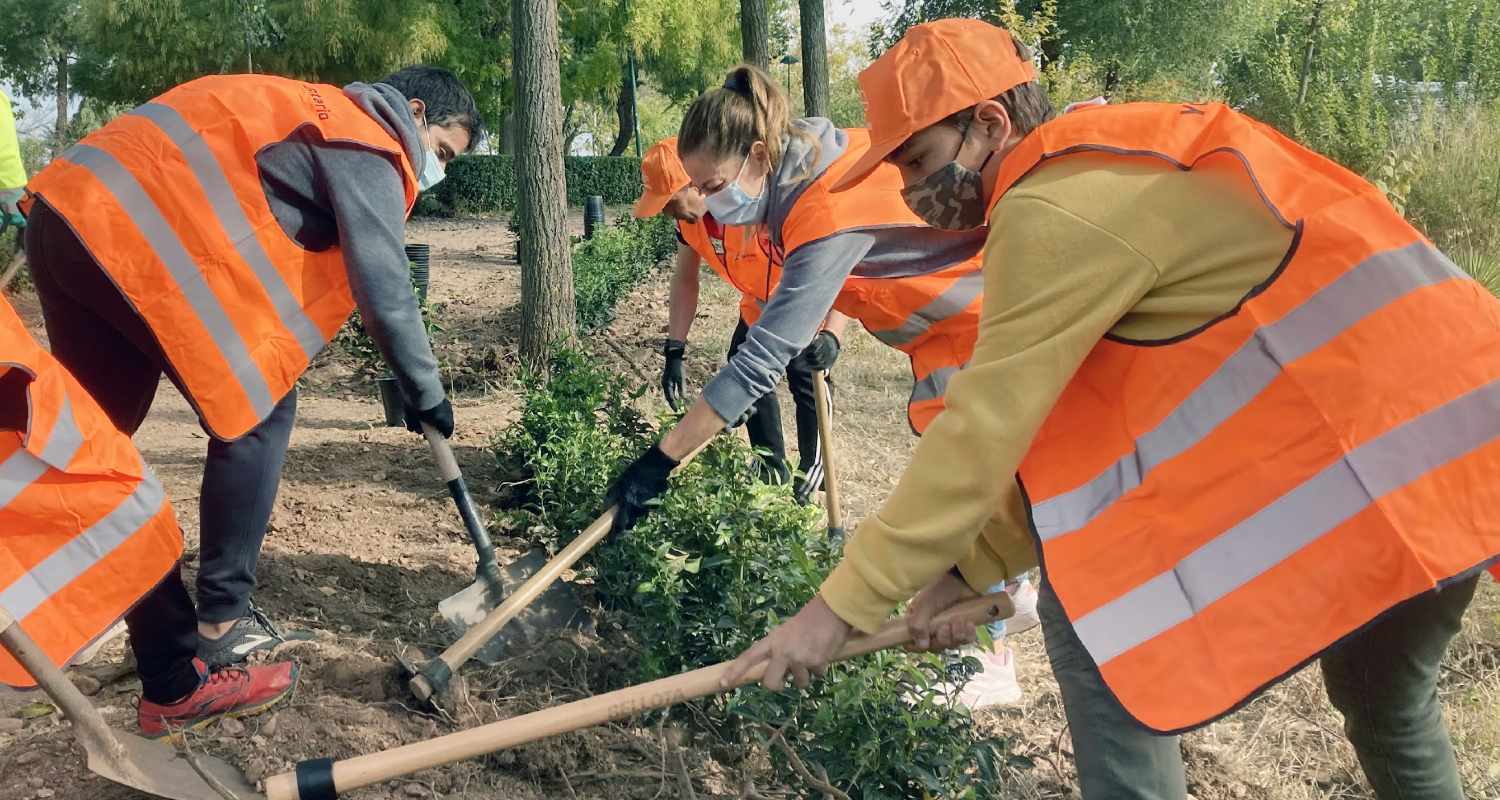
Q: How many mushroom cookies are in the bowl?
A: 0